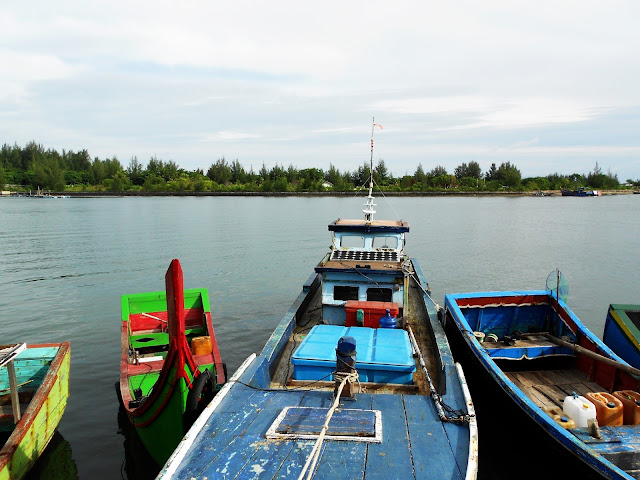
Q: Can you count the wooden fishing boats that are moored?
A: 5